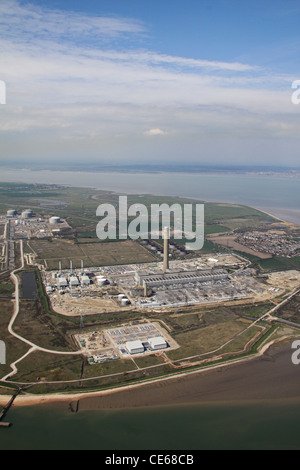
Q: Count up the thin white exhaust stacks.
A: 3